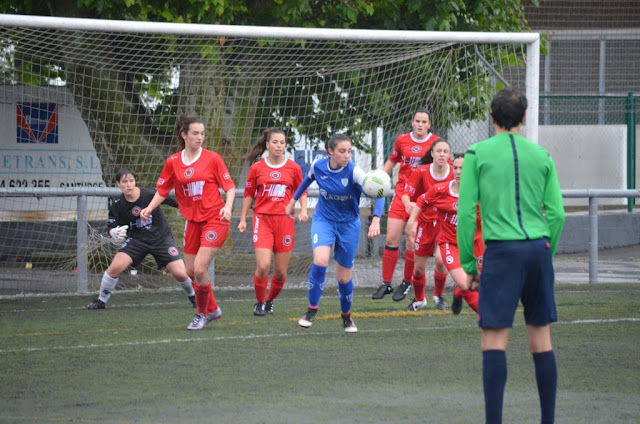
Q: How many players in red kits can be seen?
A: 5